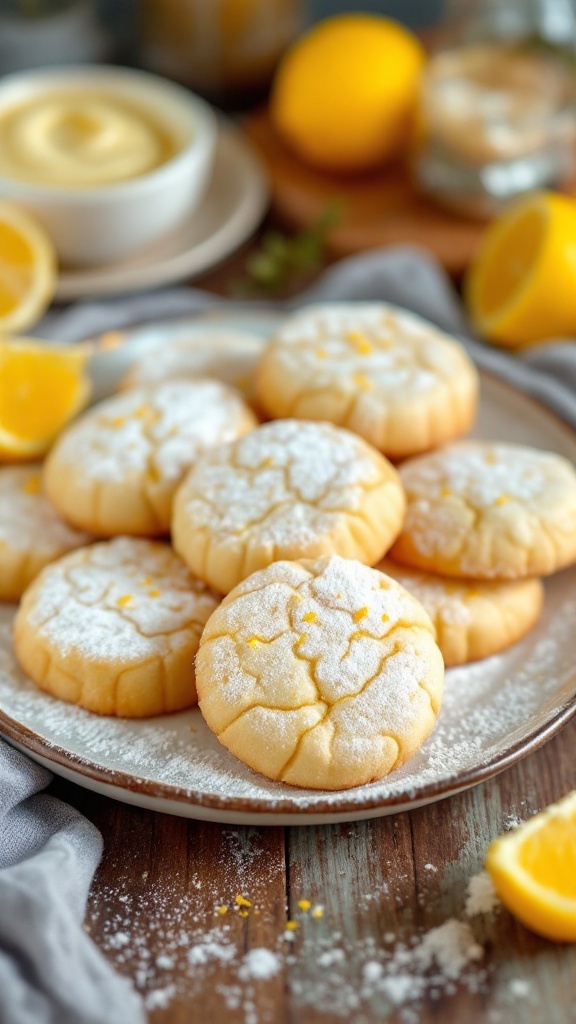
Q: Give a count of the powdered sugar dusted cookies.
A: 9